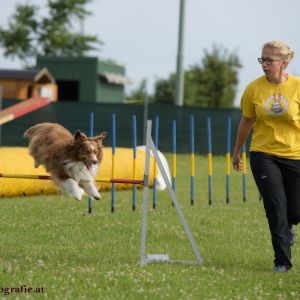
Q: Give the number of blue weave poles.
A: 9